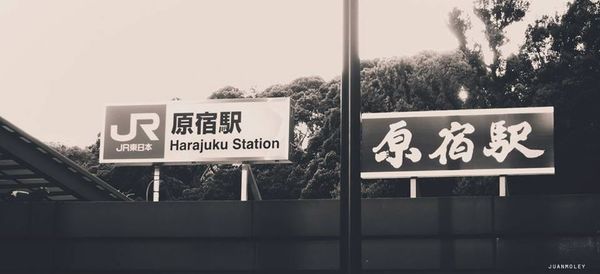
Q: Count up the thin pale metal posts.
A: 4